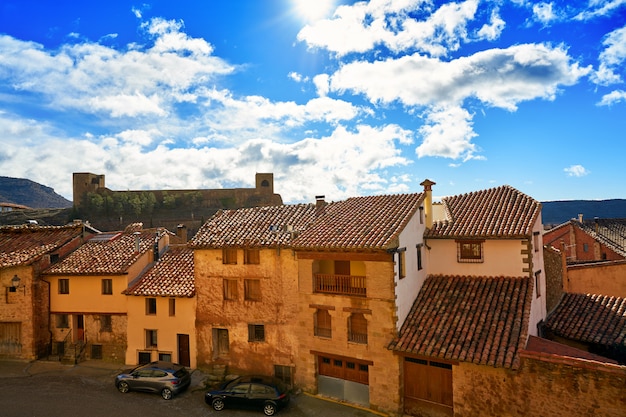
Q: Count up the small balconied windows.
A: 2